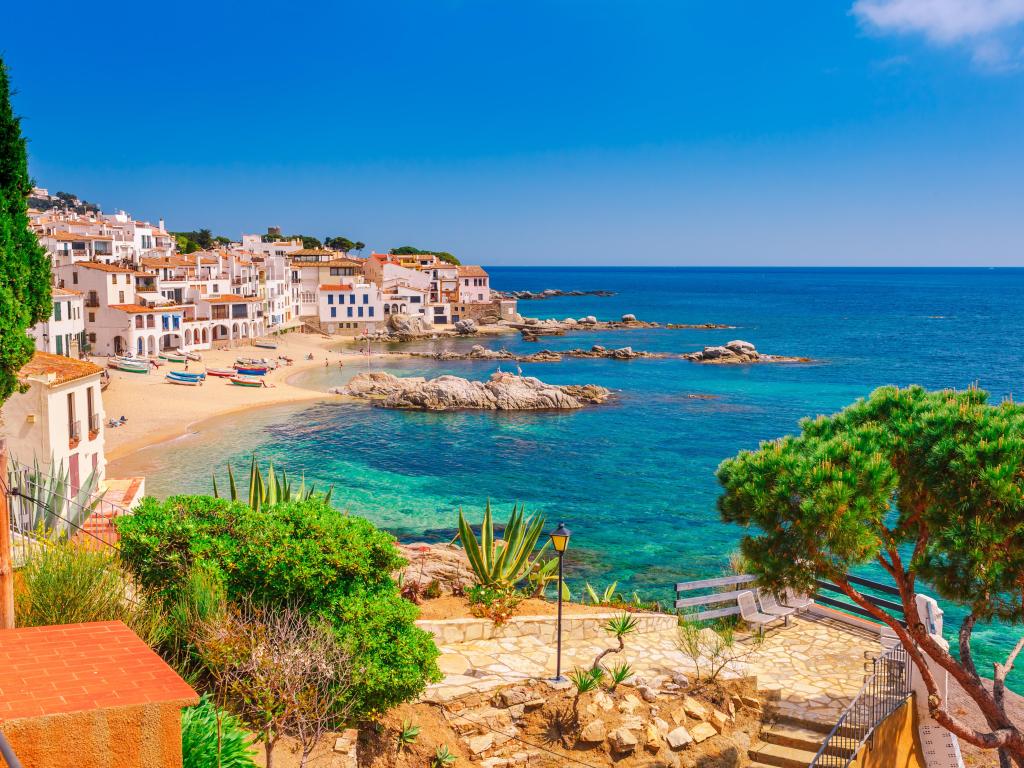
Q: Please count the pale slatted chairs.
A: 3